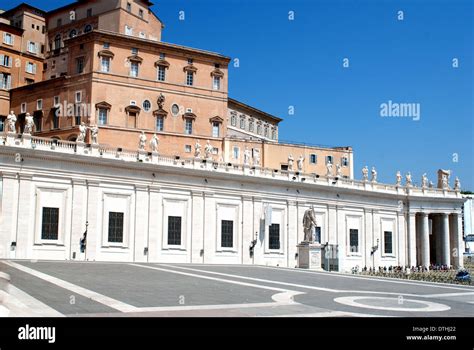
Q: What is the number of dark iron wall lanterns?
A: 3